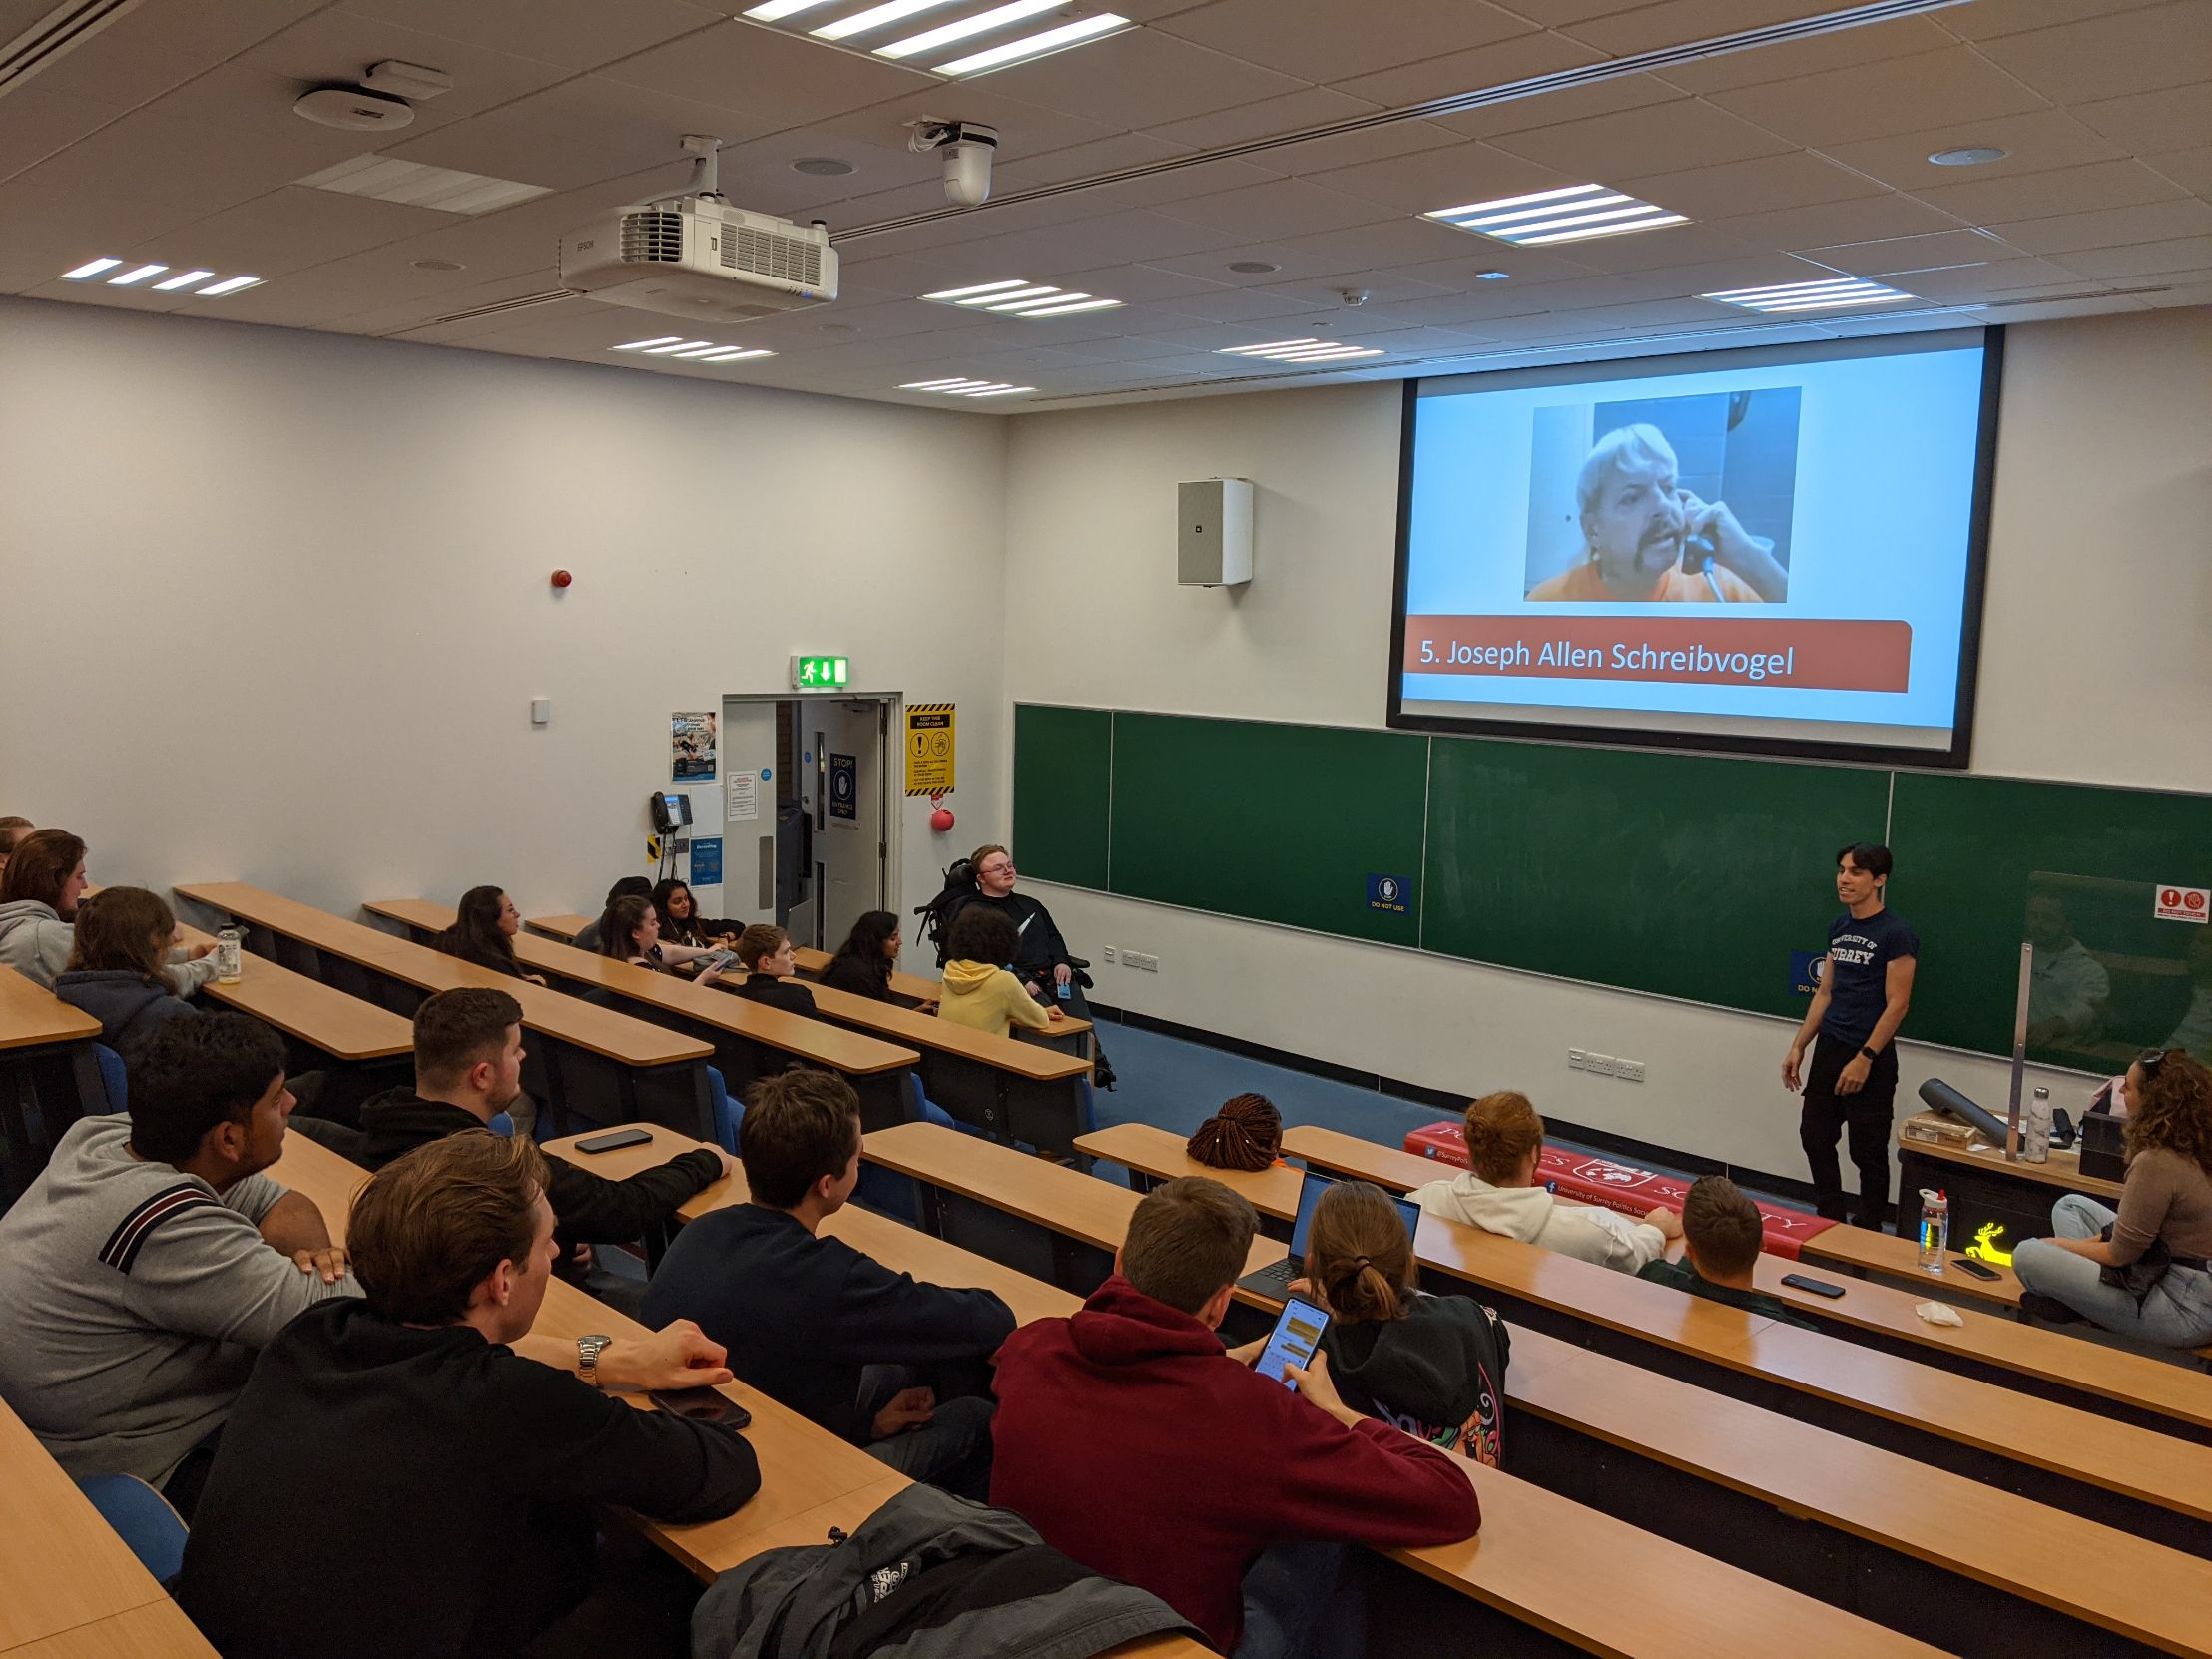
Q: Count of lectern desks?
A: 1